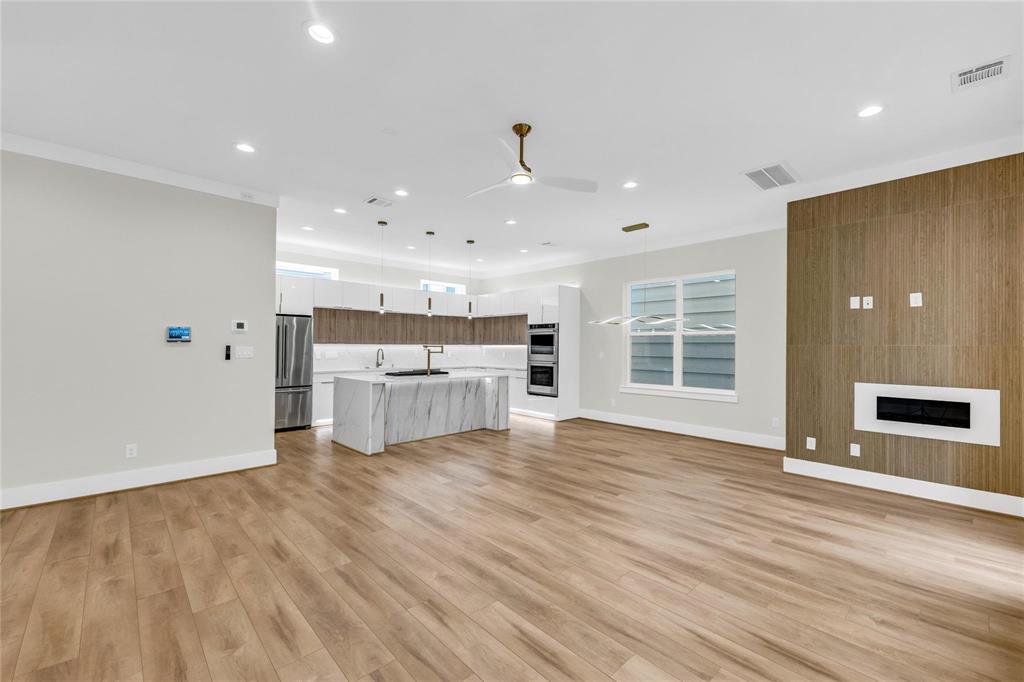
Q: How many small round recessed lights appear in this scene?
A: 11